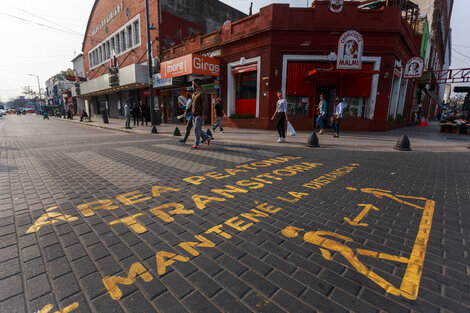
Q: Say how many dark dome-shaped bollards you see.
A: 5